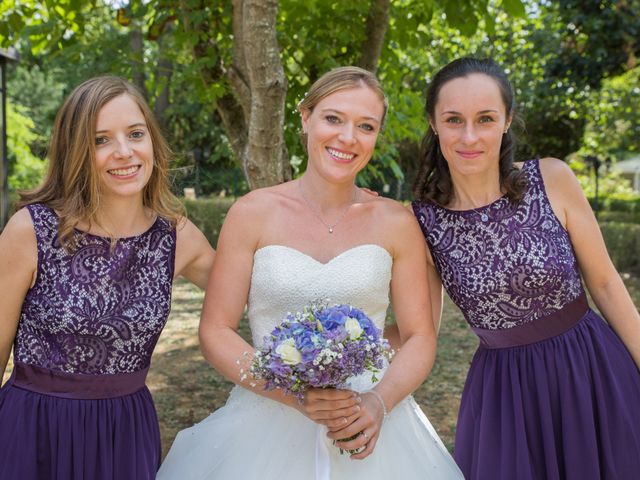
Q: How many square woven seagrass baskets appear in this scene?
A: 0